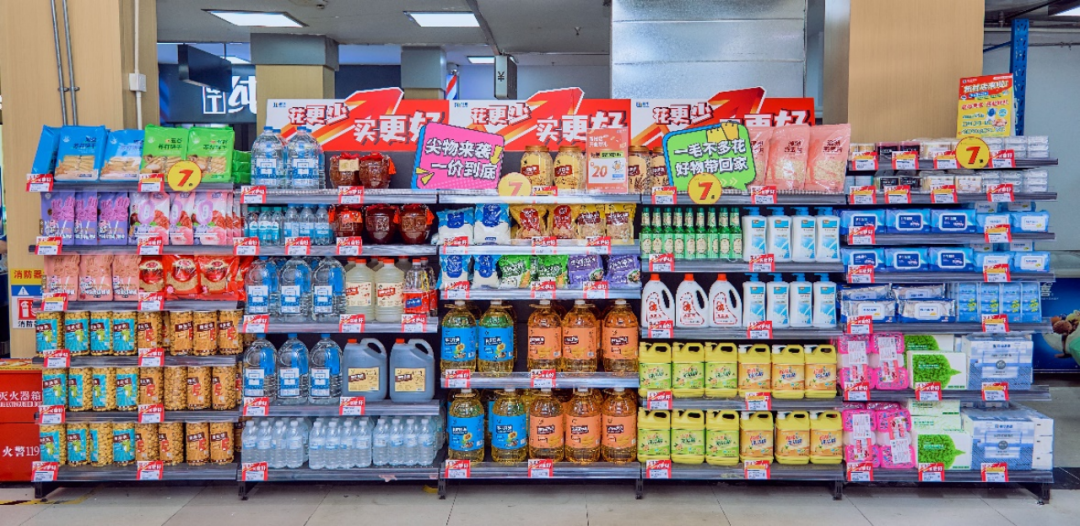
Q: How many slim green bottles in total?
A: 9